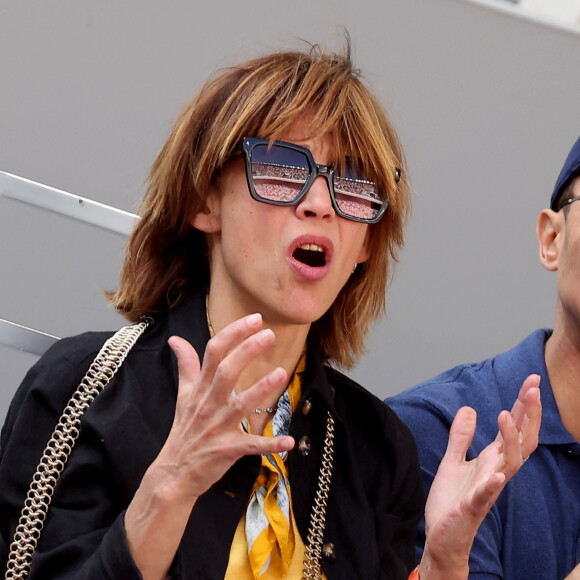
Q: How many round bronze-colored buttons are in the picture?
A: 3